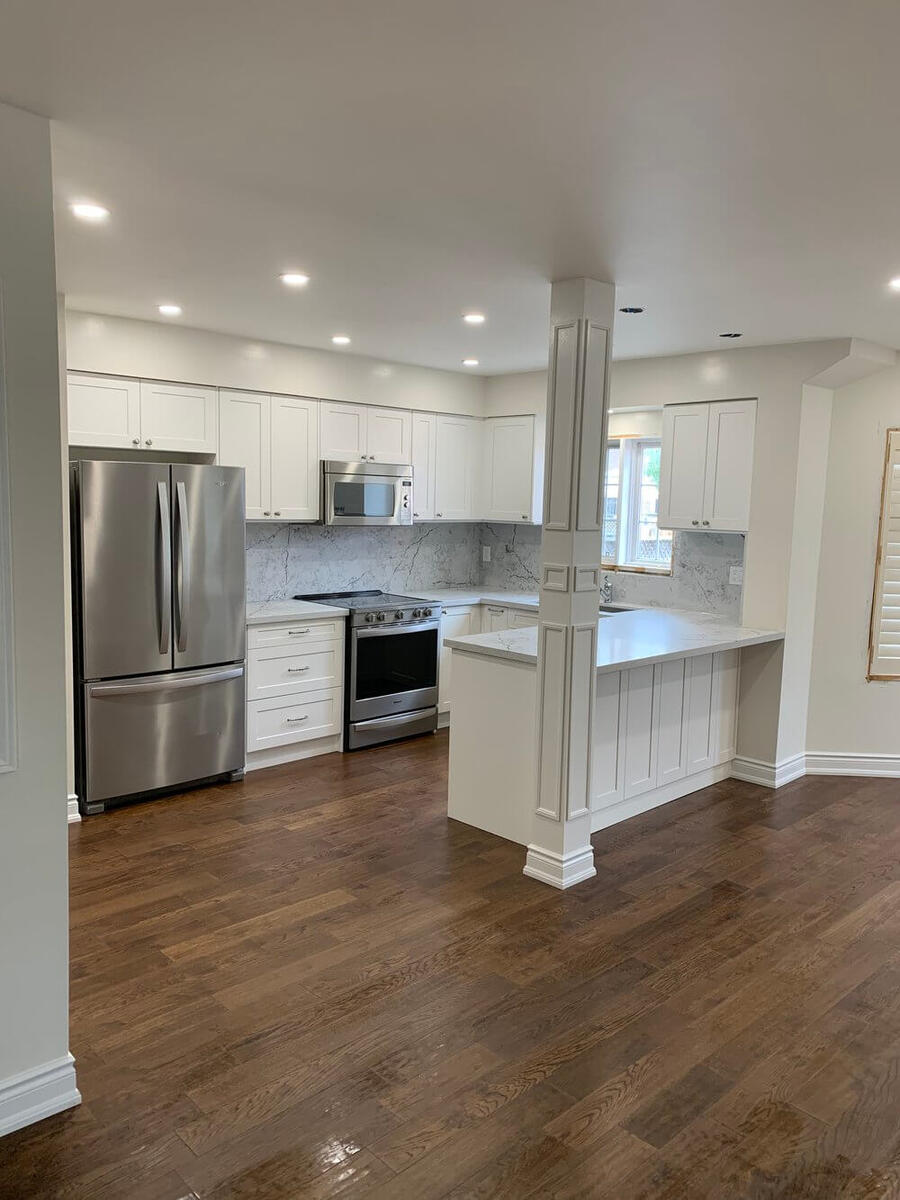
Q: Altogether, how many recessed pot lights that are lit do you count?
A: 7